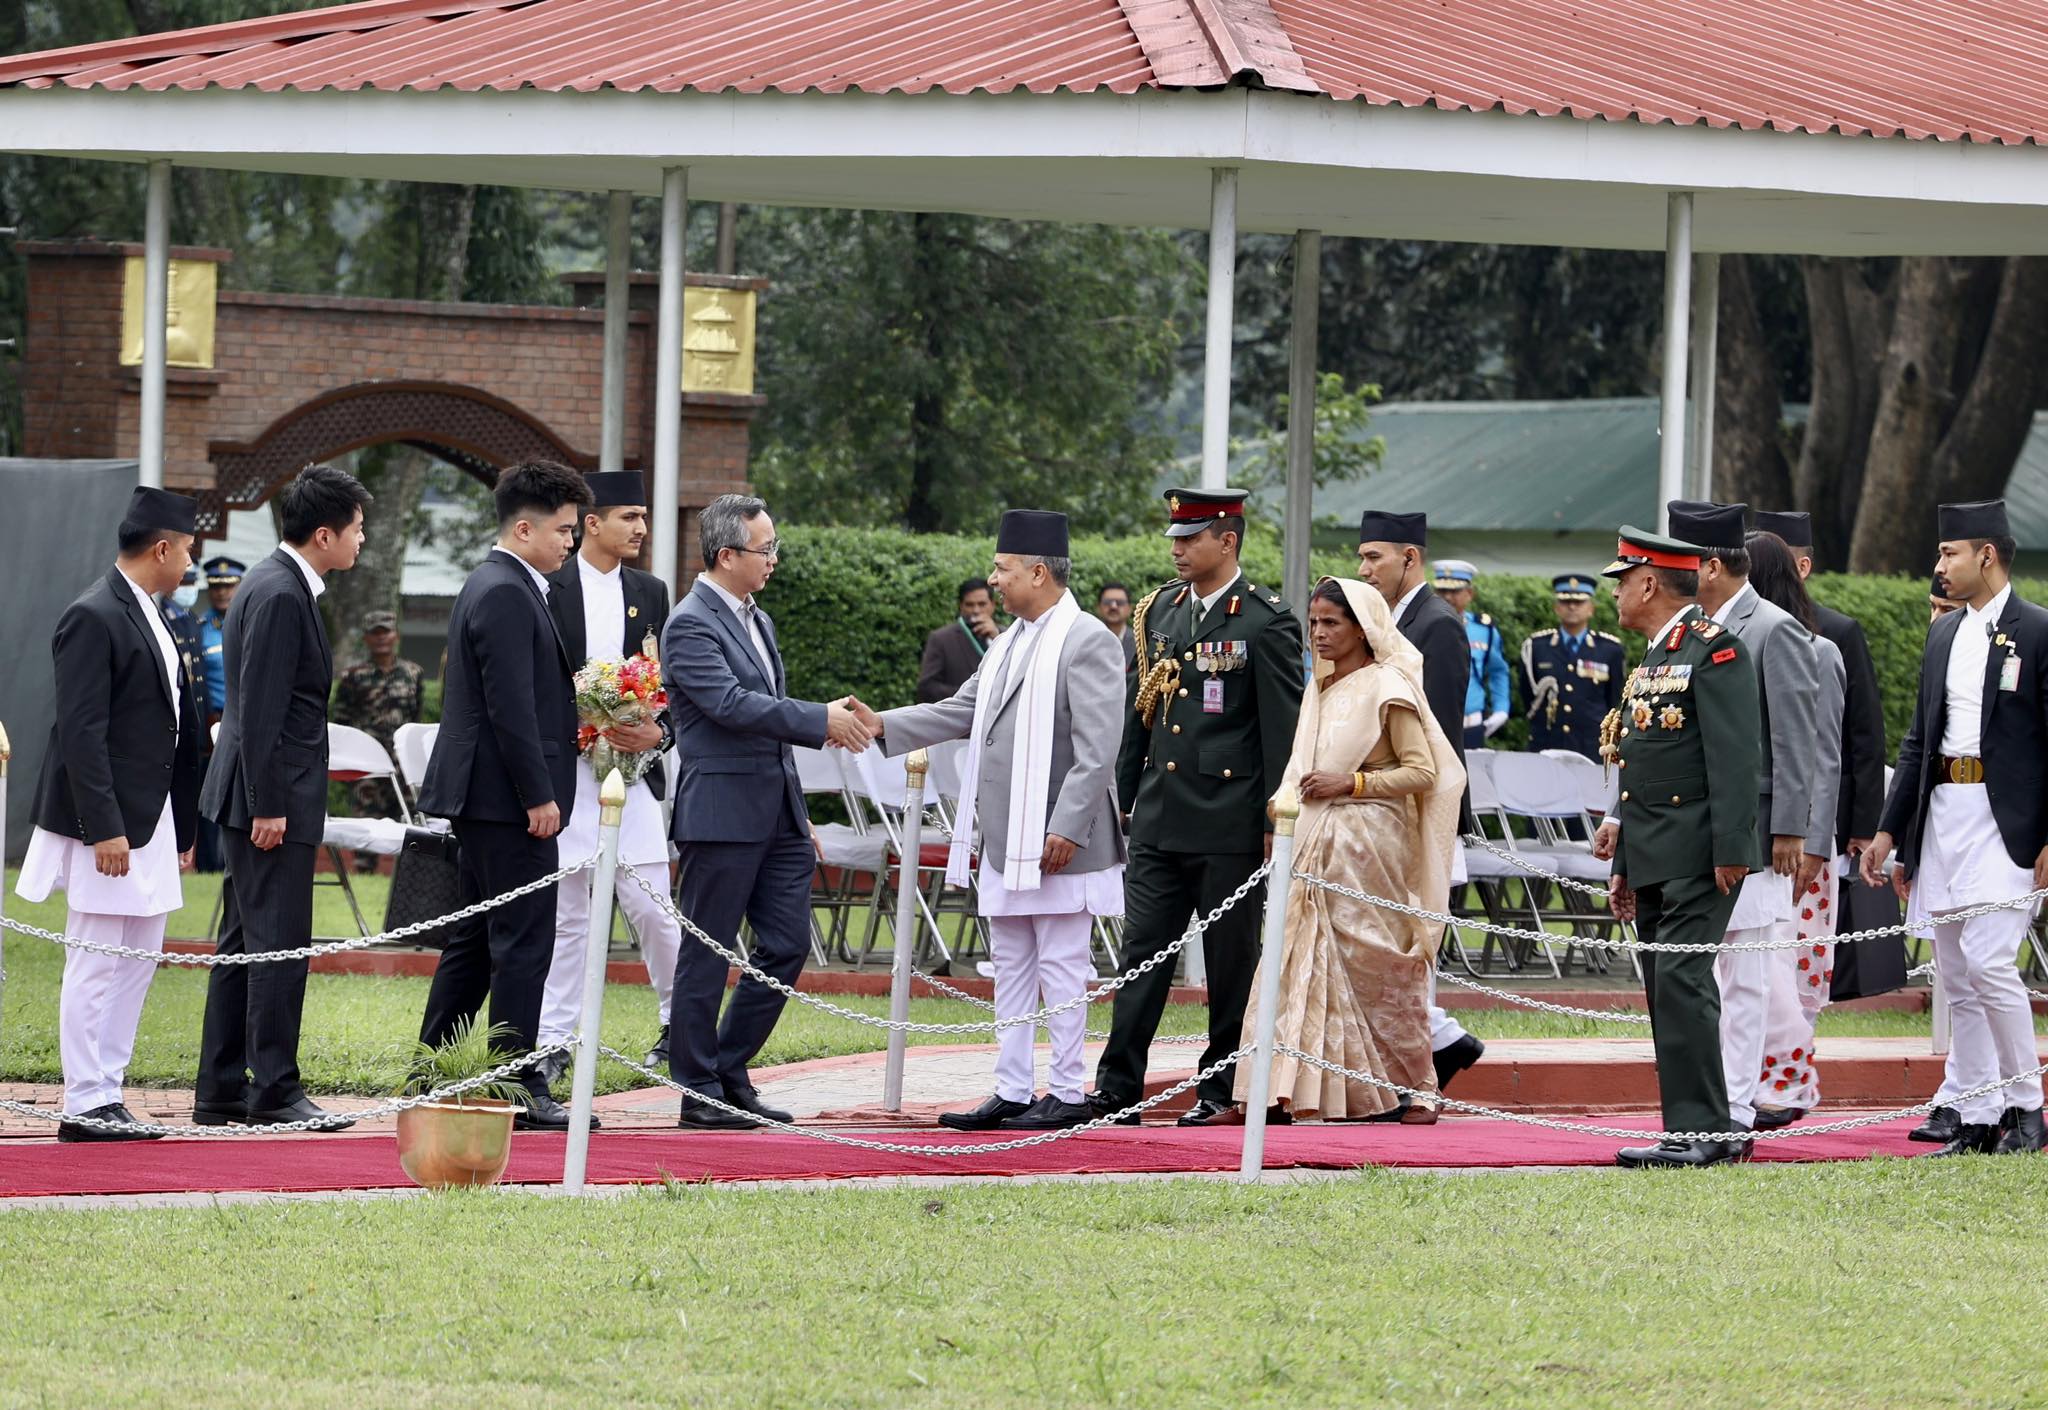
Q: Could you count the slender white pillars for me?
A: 7